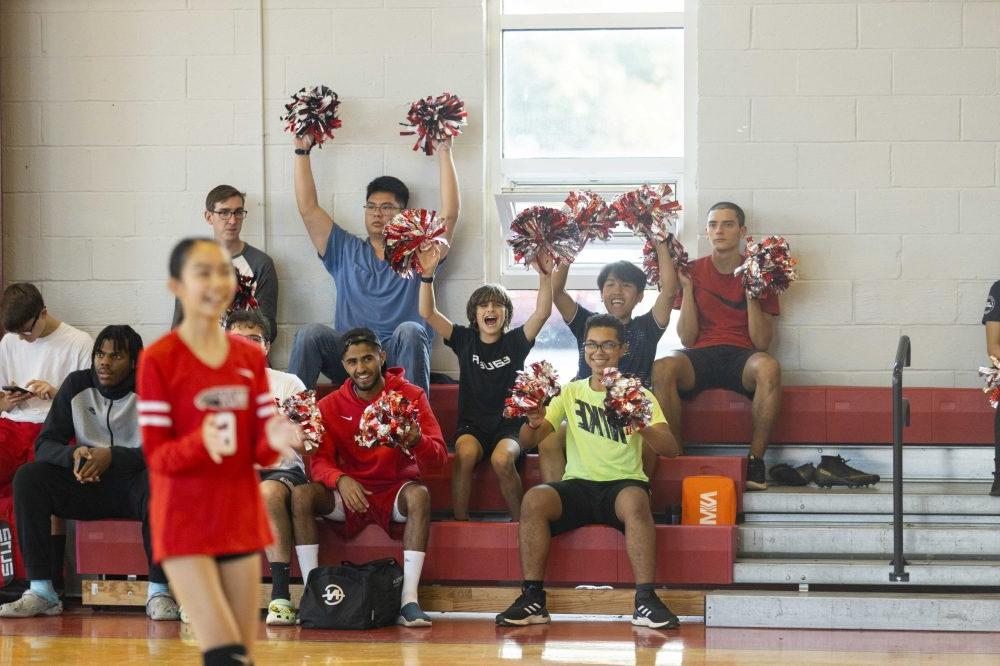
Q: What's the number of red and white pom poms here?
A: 14